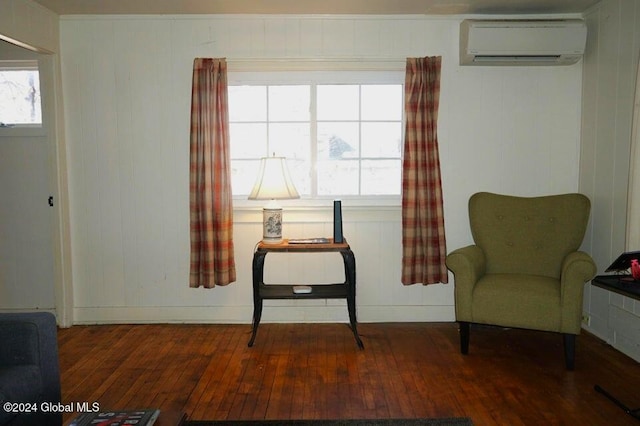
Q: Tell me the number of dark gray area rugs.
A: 1